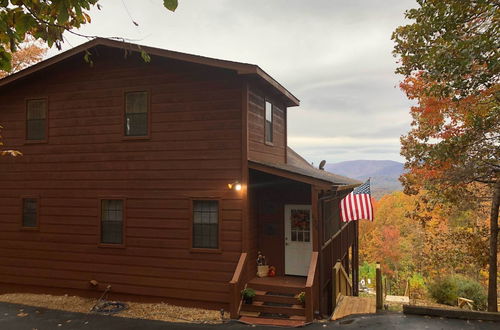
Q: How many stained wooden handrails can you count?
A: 2